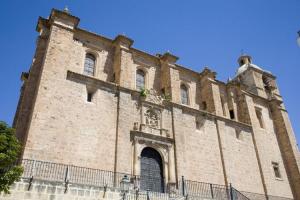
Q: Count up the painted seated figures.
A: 0